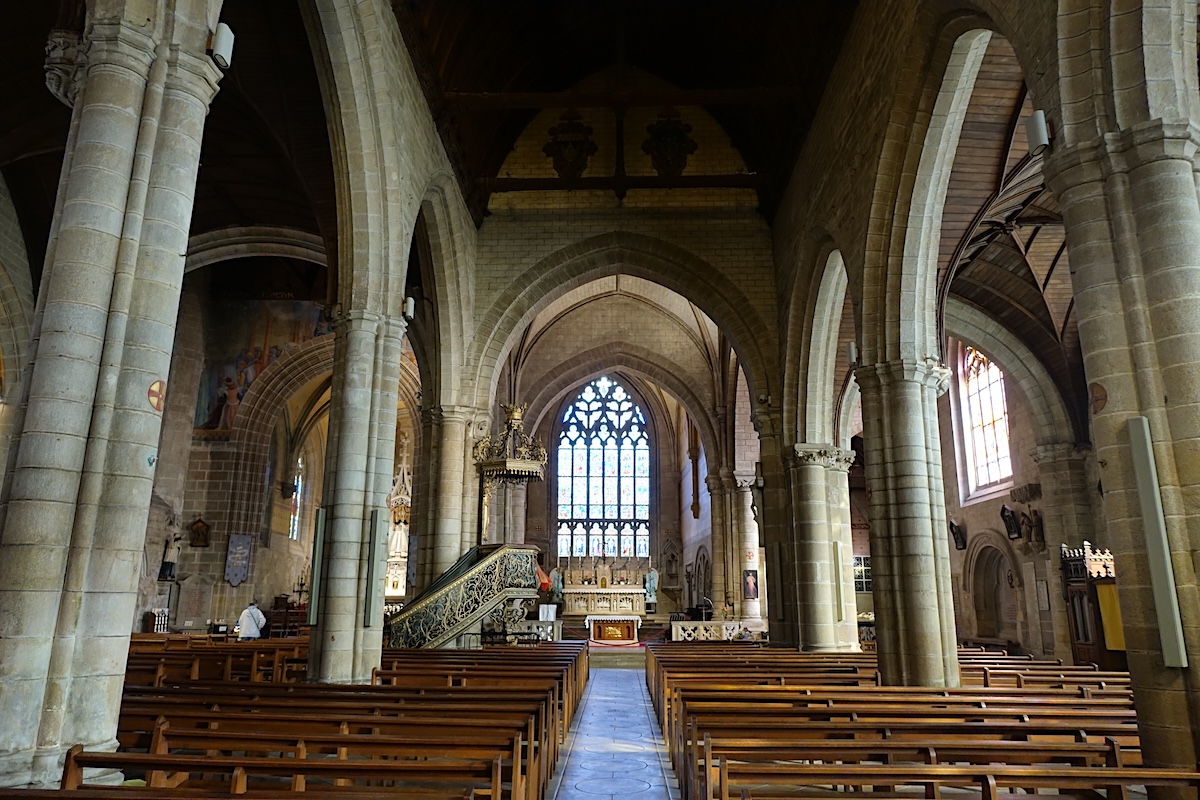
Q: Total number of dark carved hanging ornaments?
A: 2